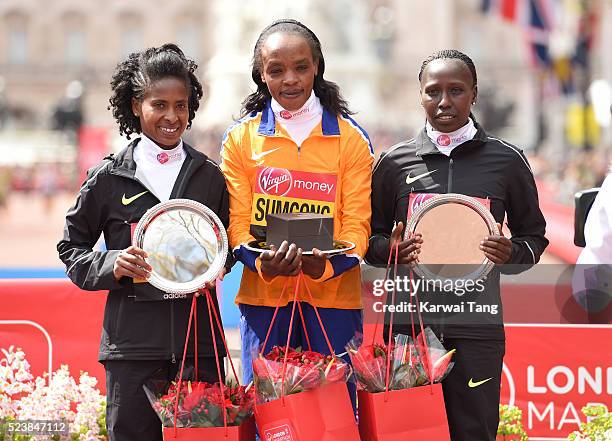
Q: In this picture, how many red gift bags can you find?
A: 3